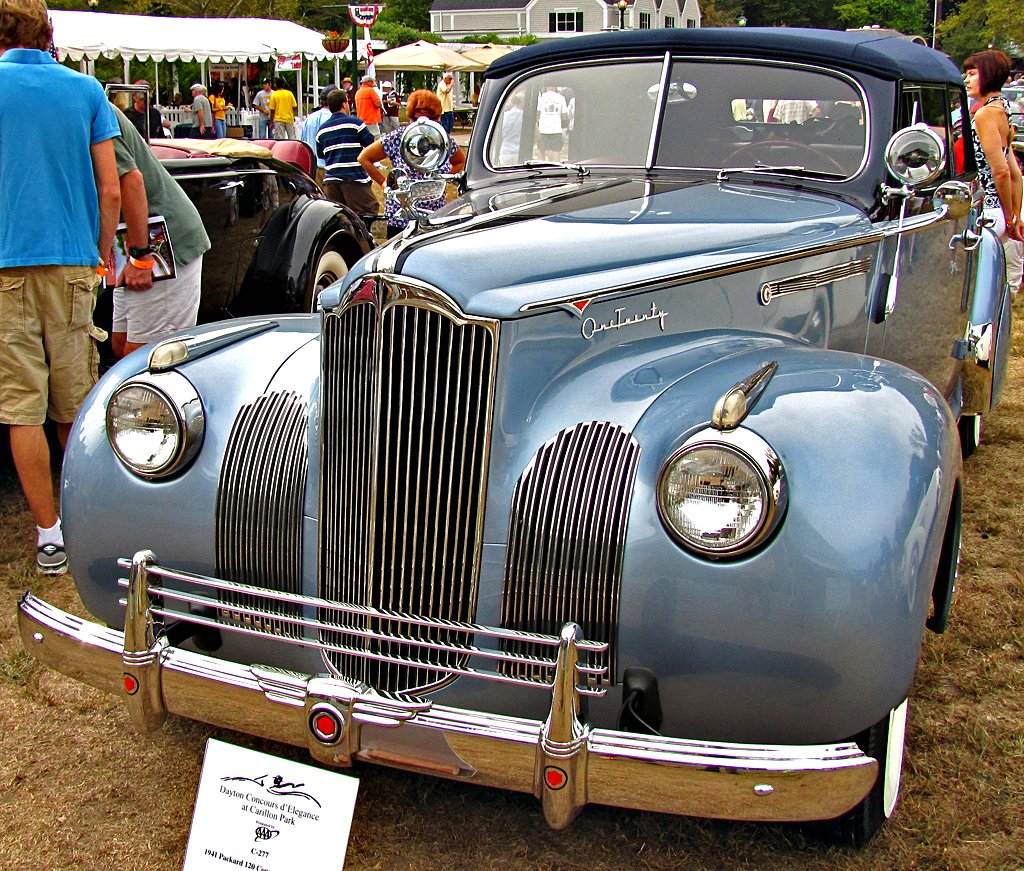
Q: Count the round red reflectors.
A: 3